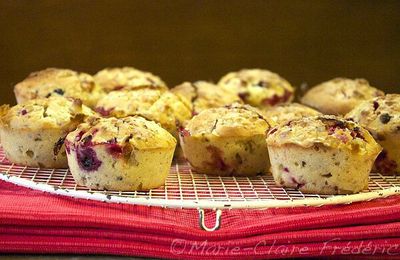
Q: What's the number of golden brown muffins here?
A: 12